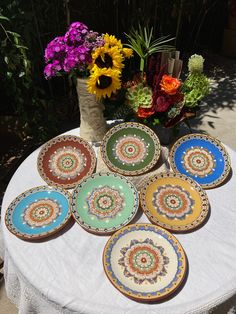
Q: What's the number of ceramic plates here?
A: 7